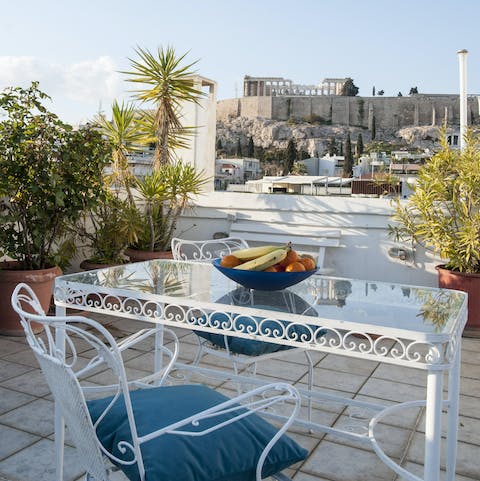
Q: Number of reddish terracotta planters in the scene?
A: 4